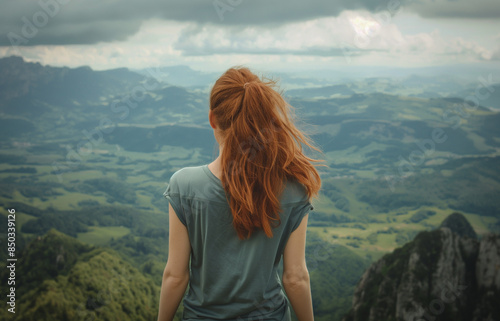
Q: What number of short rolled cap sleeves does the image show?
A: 2